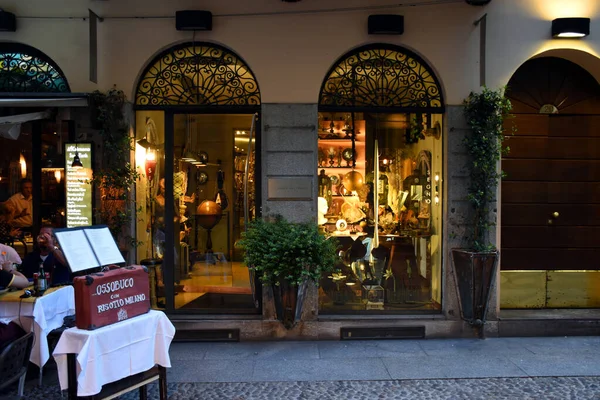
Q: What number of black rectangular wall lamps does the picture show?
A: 4